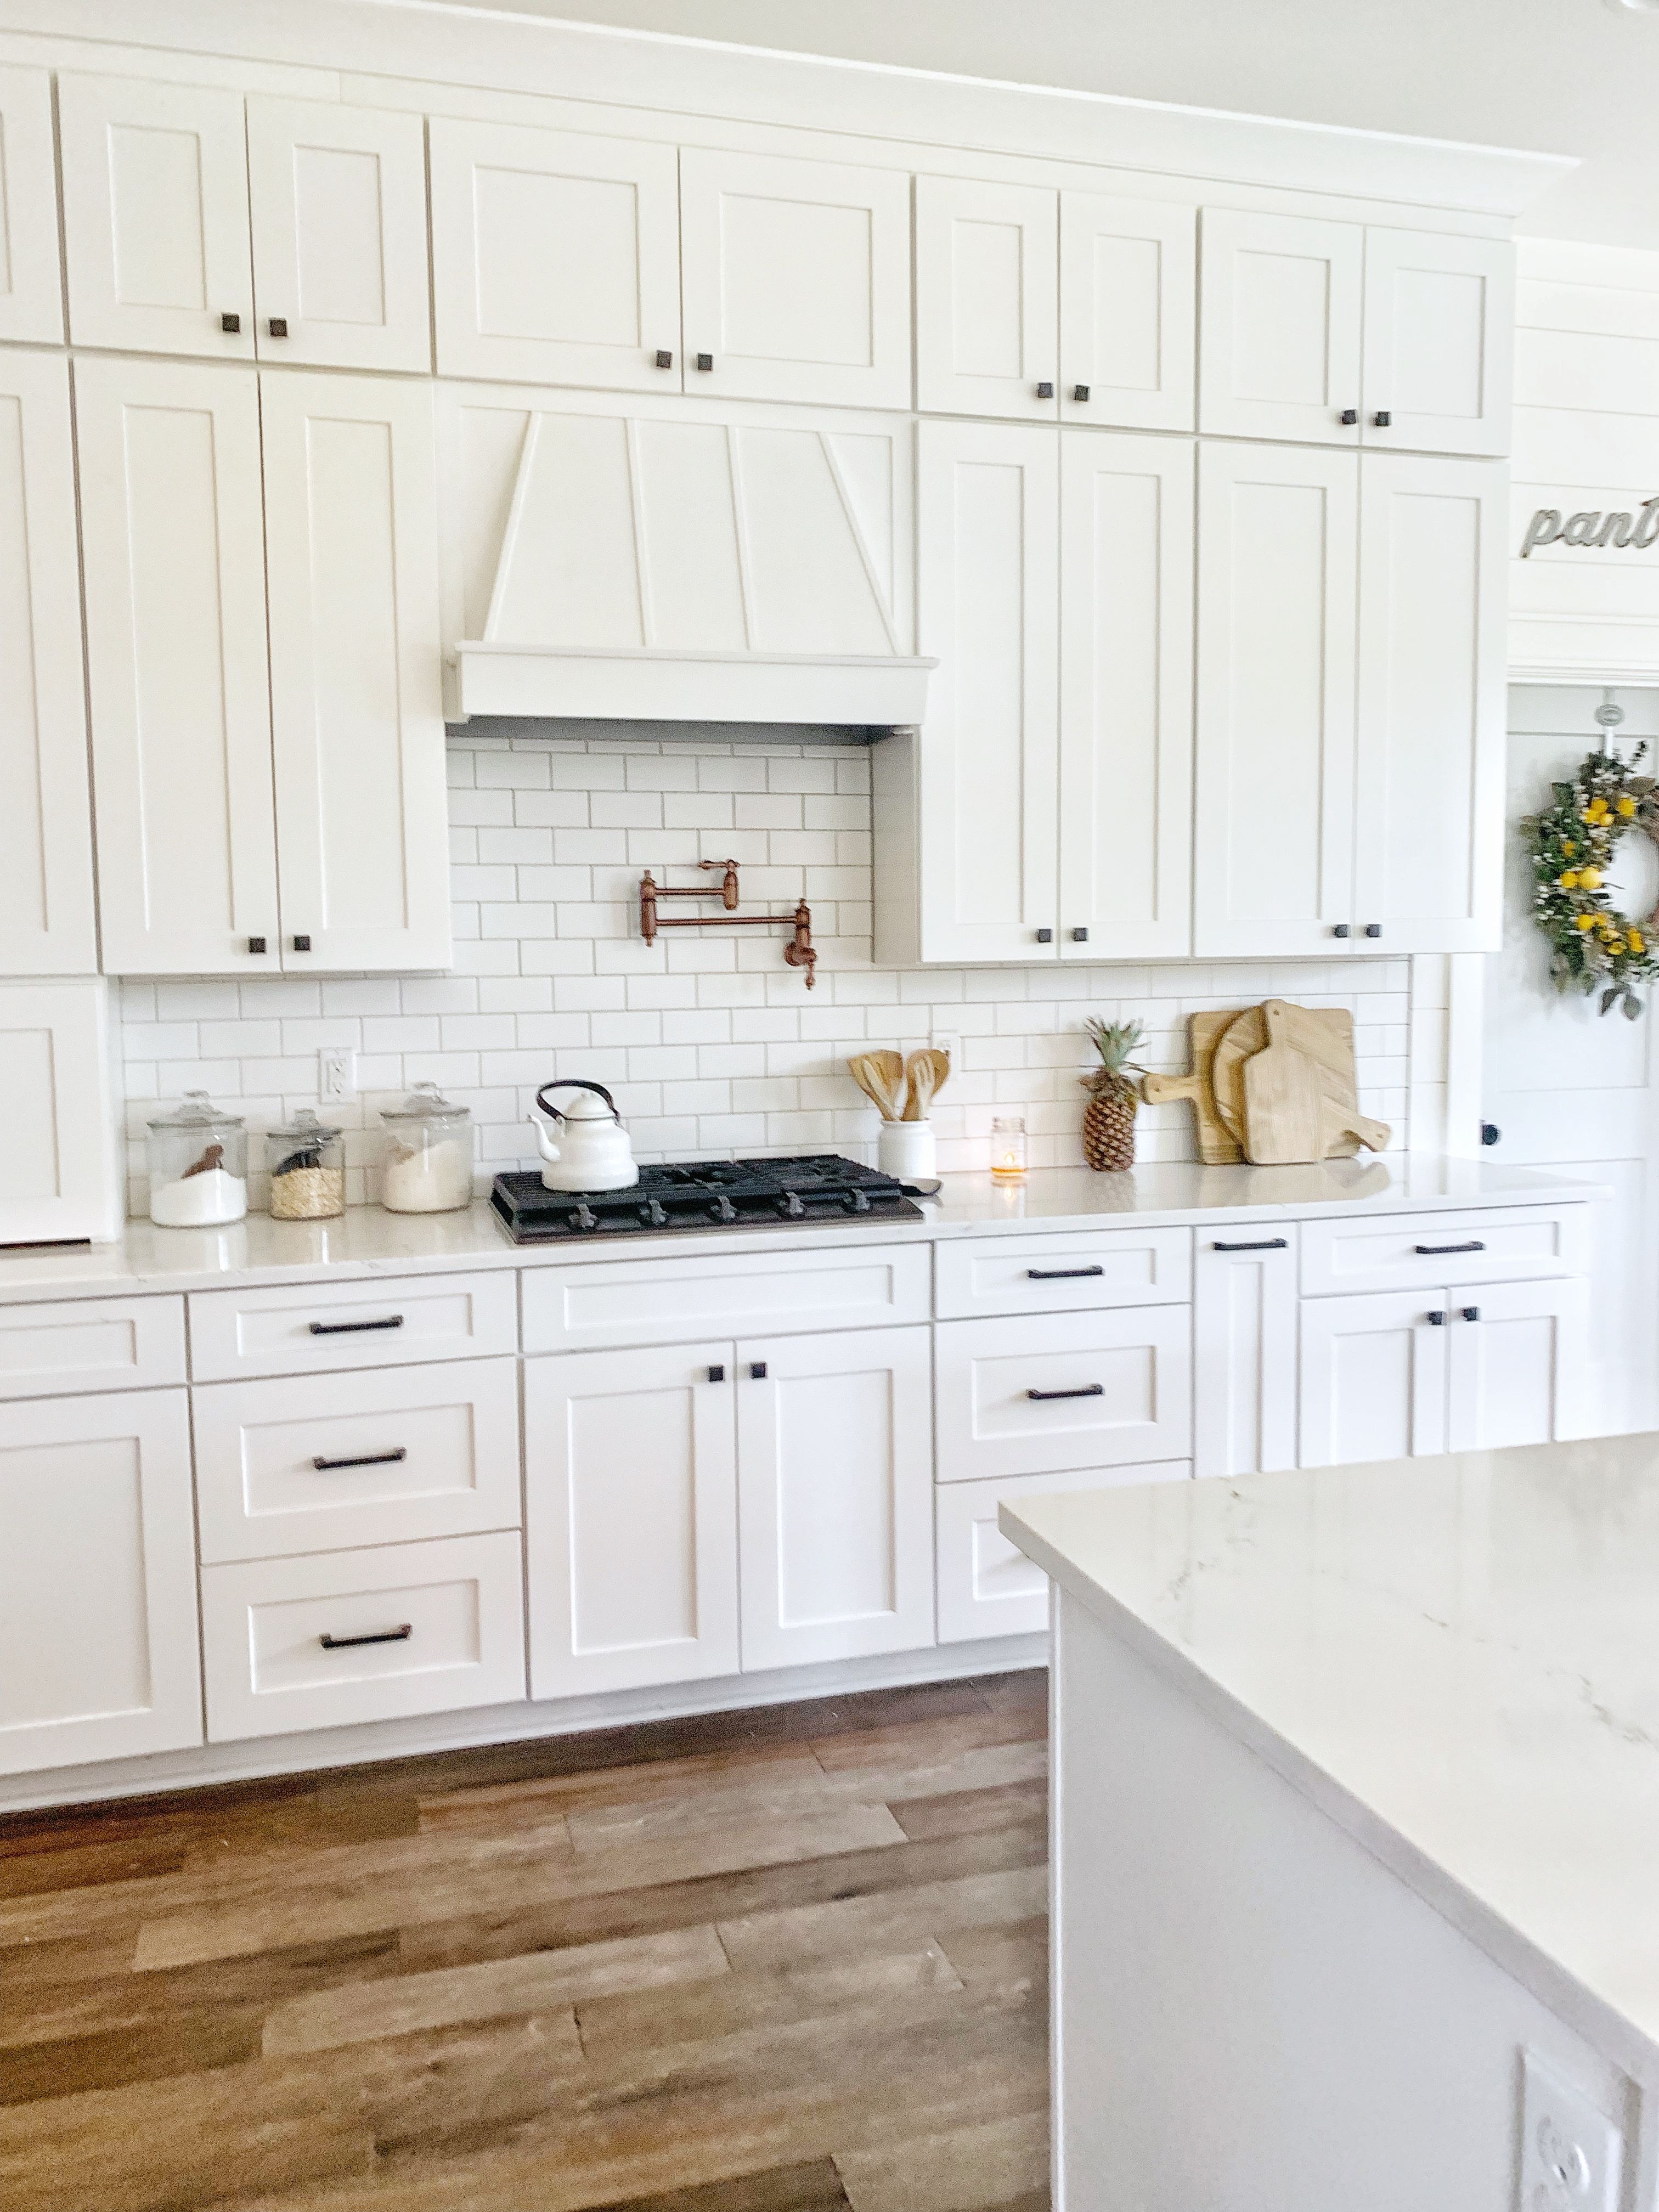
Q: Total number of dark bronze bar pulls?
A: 7